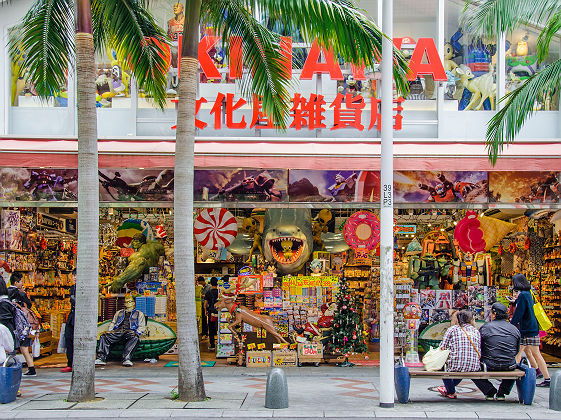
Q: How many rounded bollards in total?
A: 2